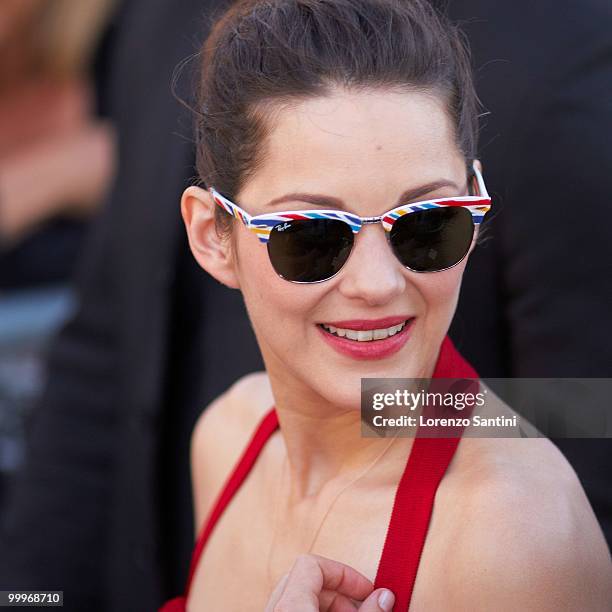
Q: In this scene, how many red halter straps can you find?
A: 2